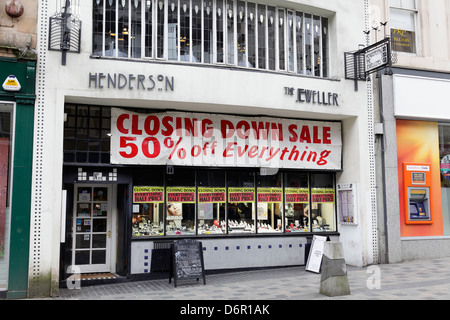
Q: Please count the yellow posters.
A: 7